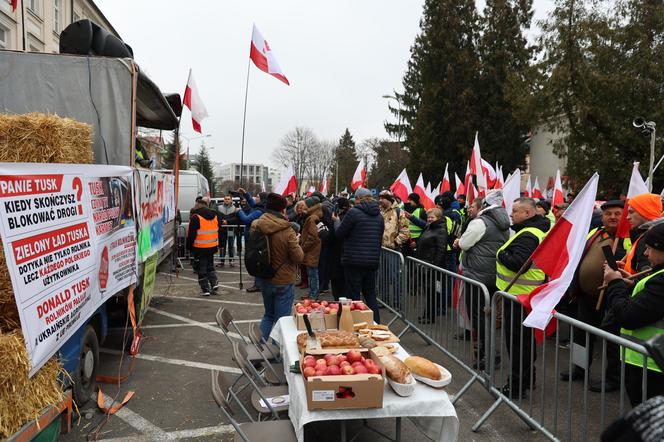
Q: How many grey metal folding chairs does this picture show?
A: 4